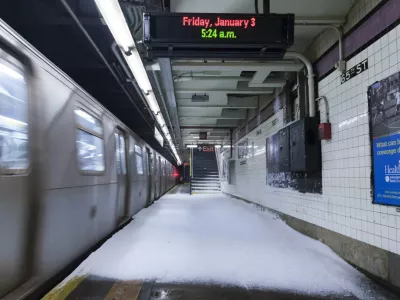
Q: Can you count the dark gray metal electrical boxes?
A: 2